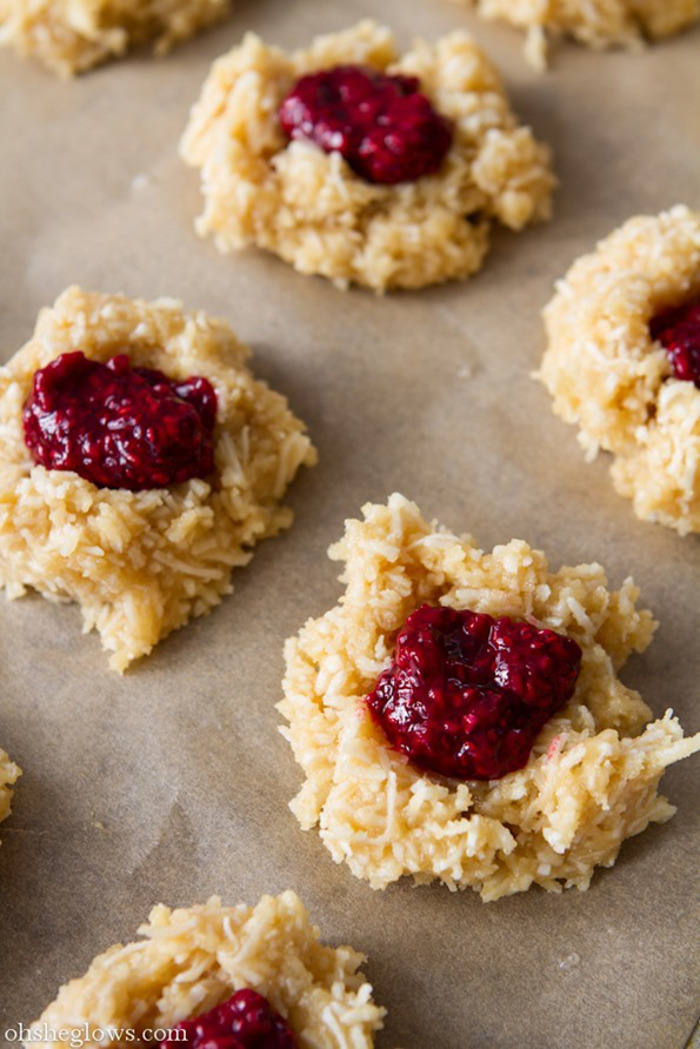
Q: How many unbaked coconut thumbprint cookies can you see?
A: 8